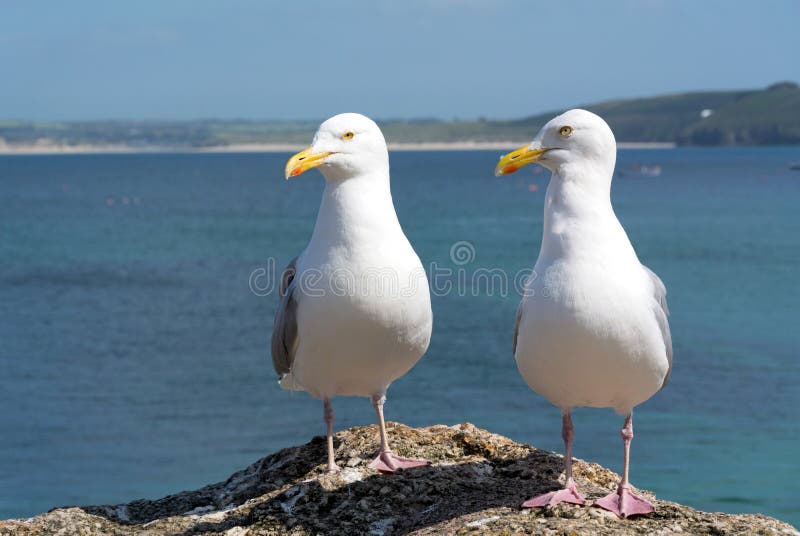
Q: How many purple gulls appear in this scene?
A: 0